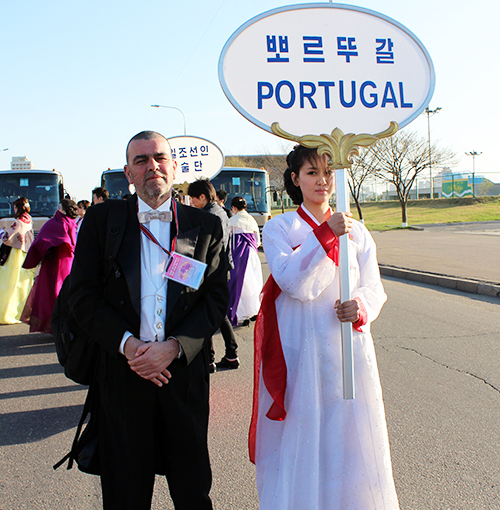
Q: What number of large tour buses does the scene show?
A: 3